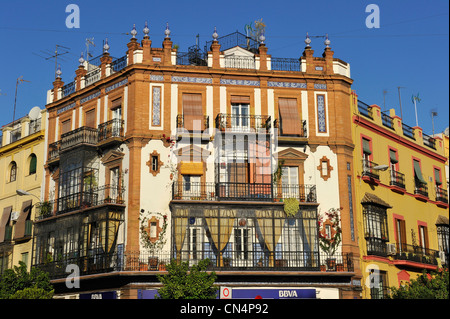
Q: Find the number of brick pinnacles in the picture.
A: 10